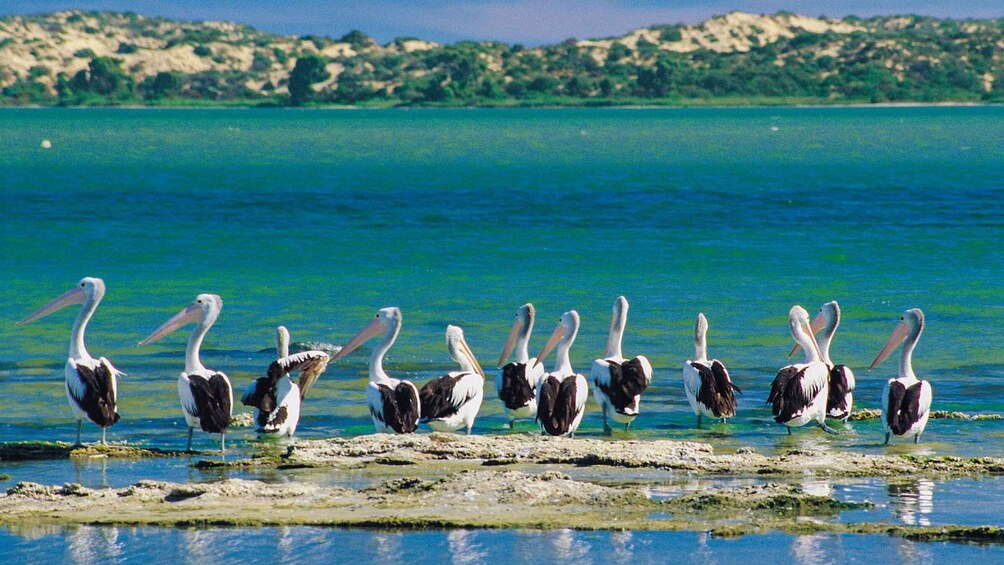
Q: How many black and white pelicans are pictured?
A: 12